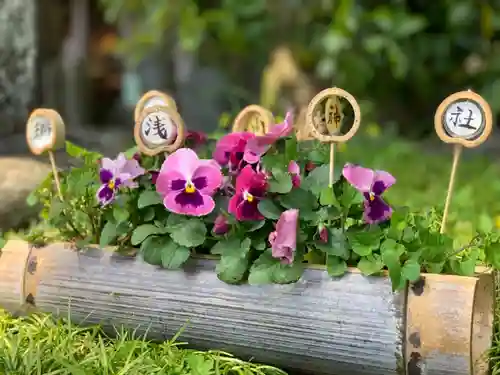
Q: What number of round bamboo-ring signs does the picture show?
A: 6